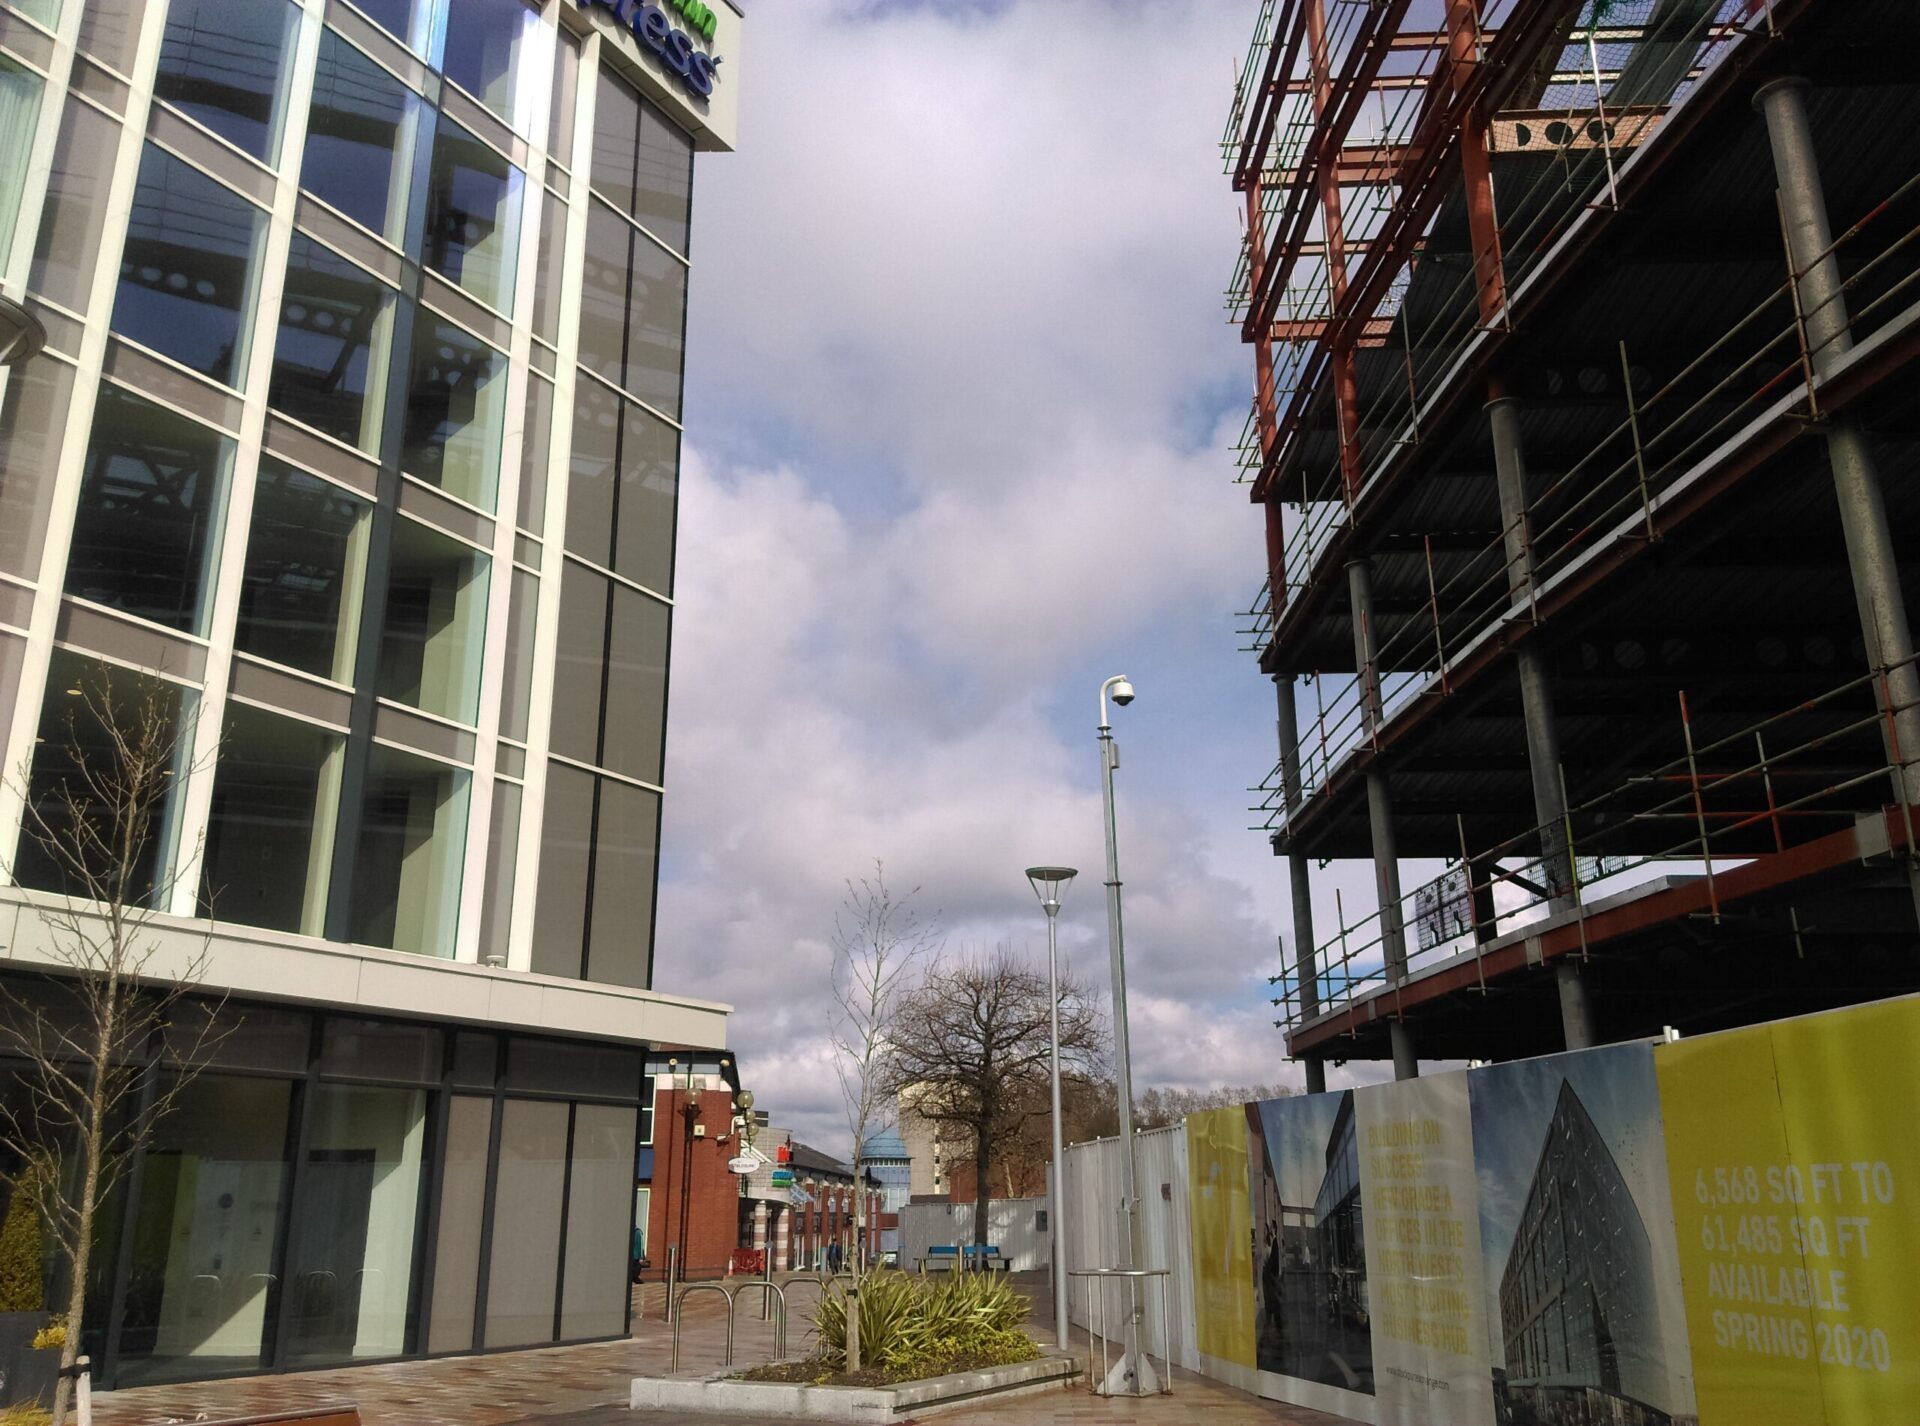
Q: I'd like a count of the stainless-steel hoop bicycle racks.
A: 4